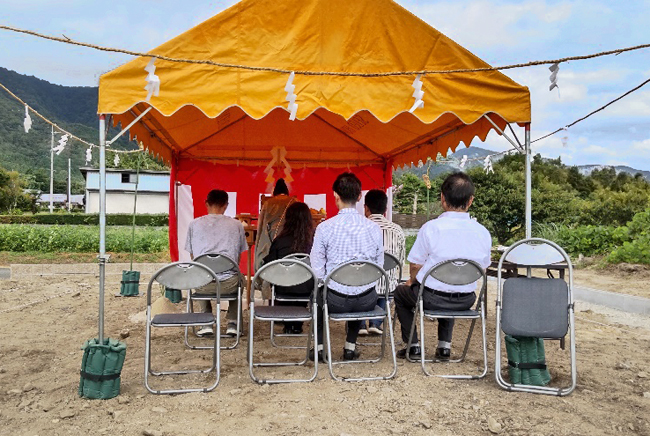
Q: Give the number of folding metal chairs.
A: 8